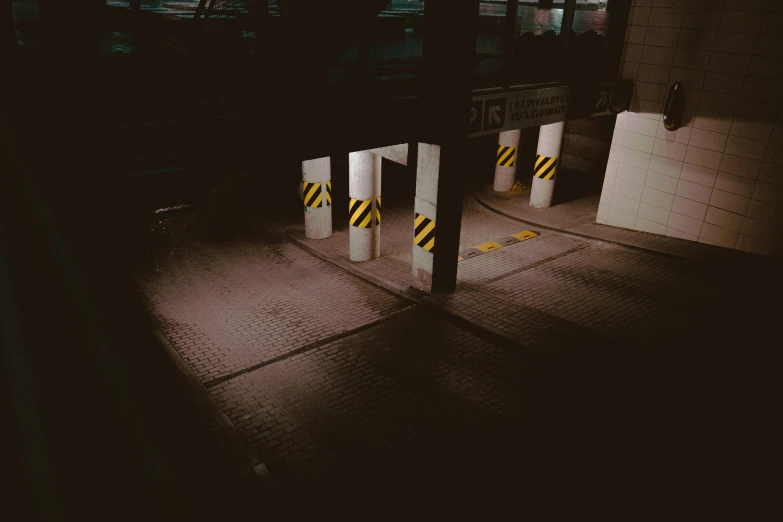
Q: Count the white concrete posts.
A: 5